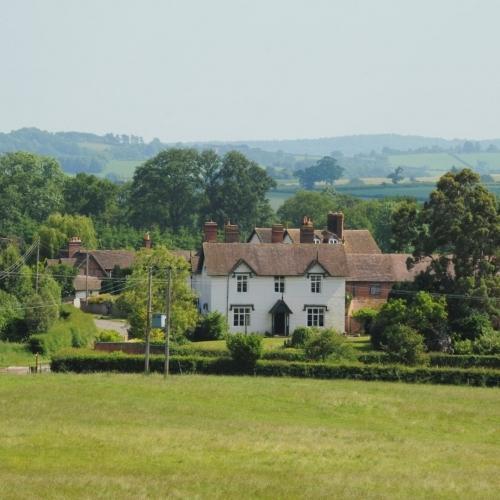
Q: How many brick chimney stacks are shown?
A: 7